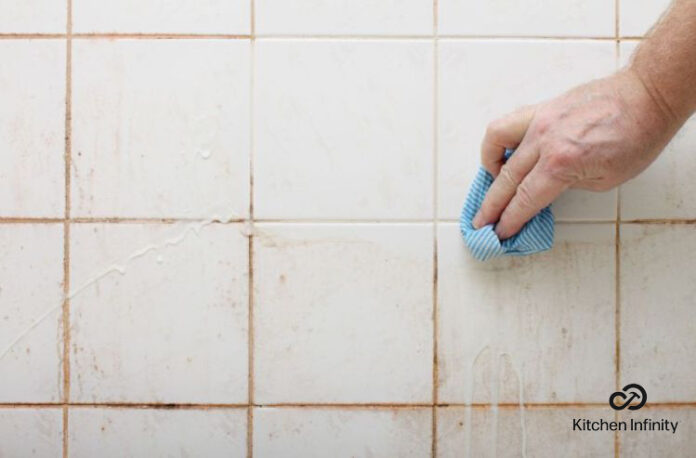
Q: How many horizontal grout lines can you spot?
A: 3